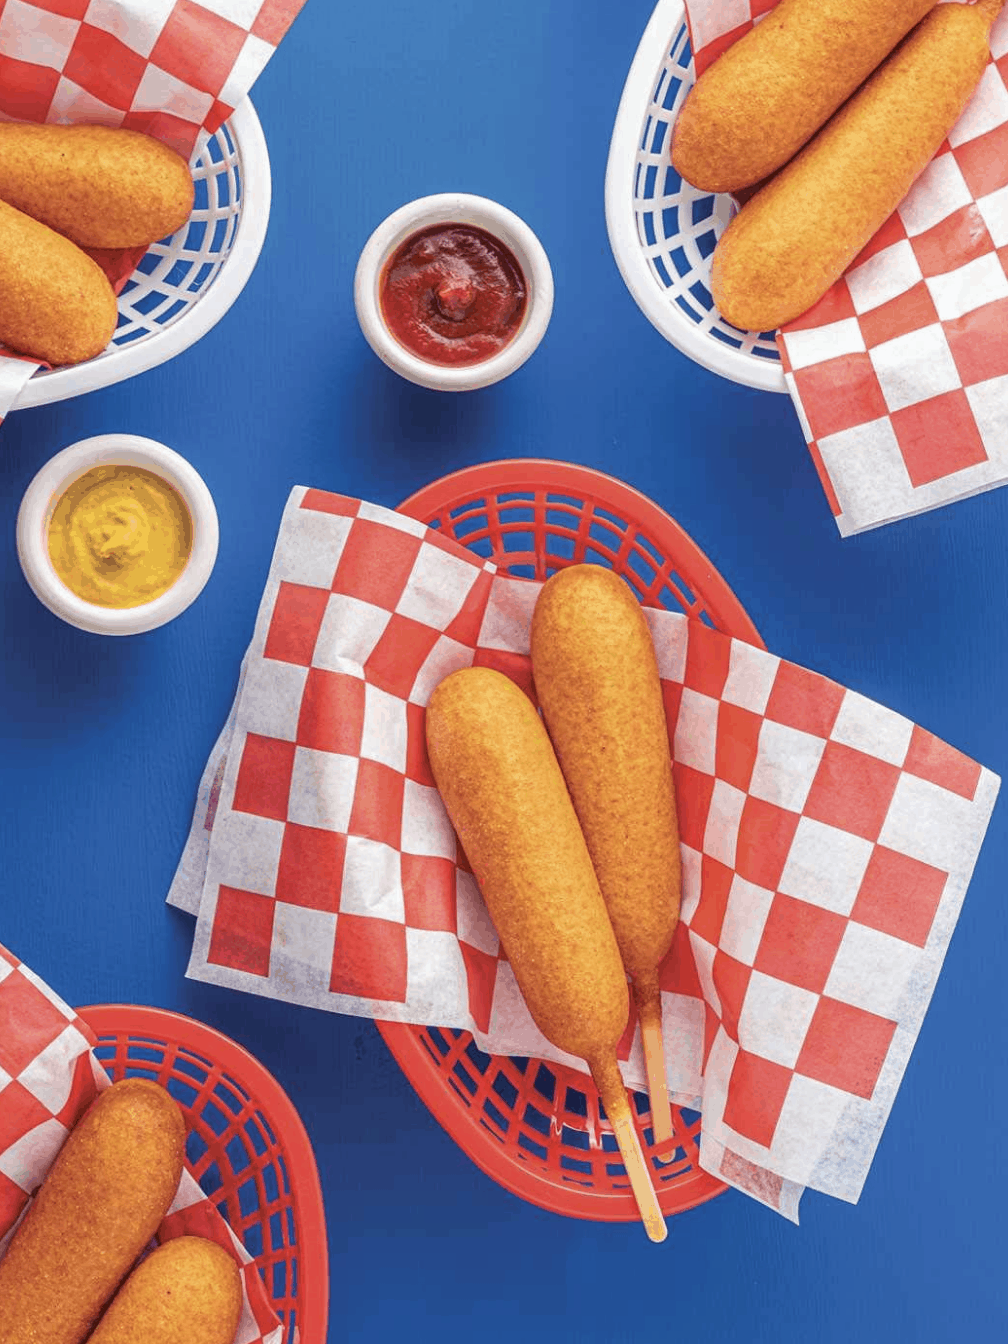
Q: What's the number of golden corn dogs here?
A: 8